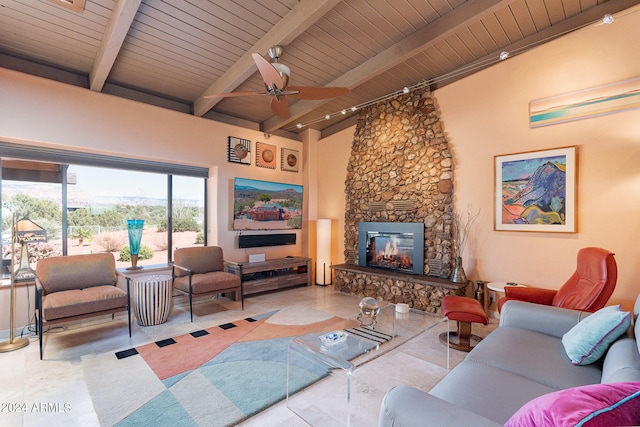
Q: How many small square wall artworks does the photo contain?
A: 3